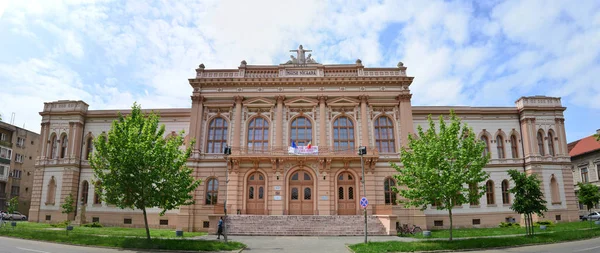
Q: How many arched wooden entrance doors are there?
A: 3